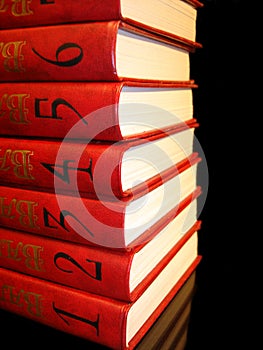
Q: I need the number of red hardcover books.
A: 7